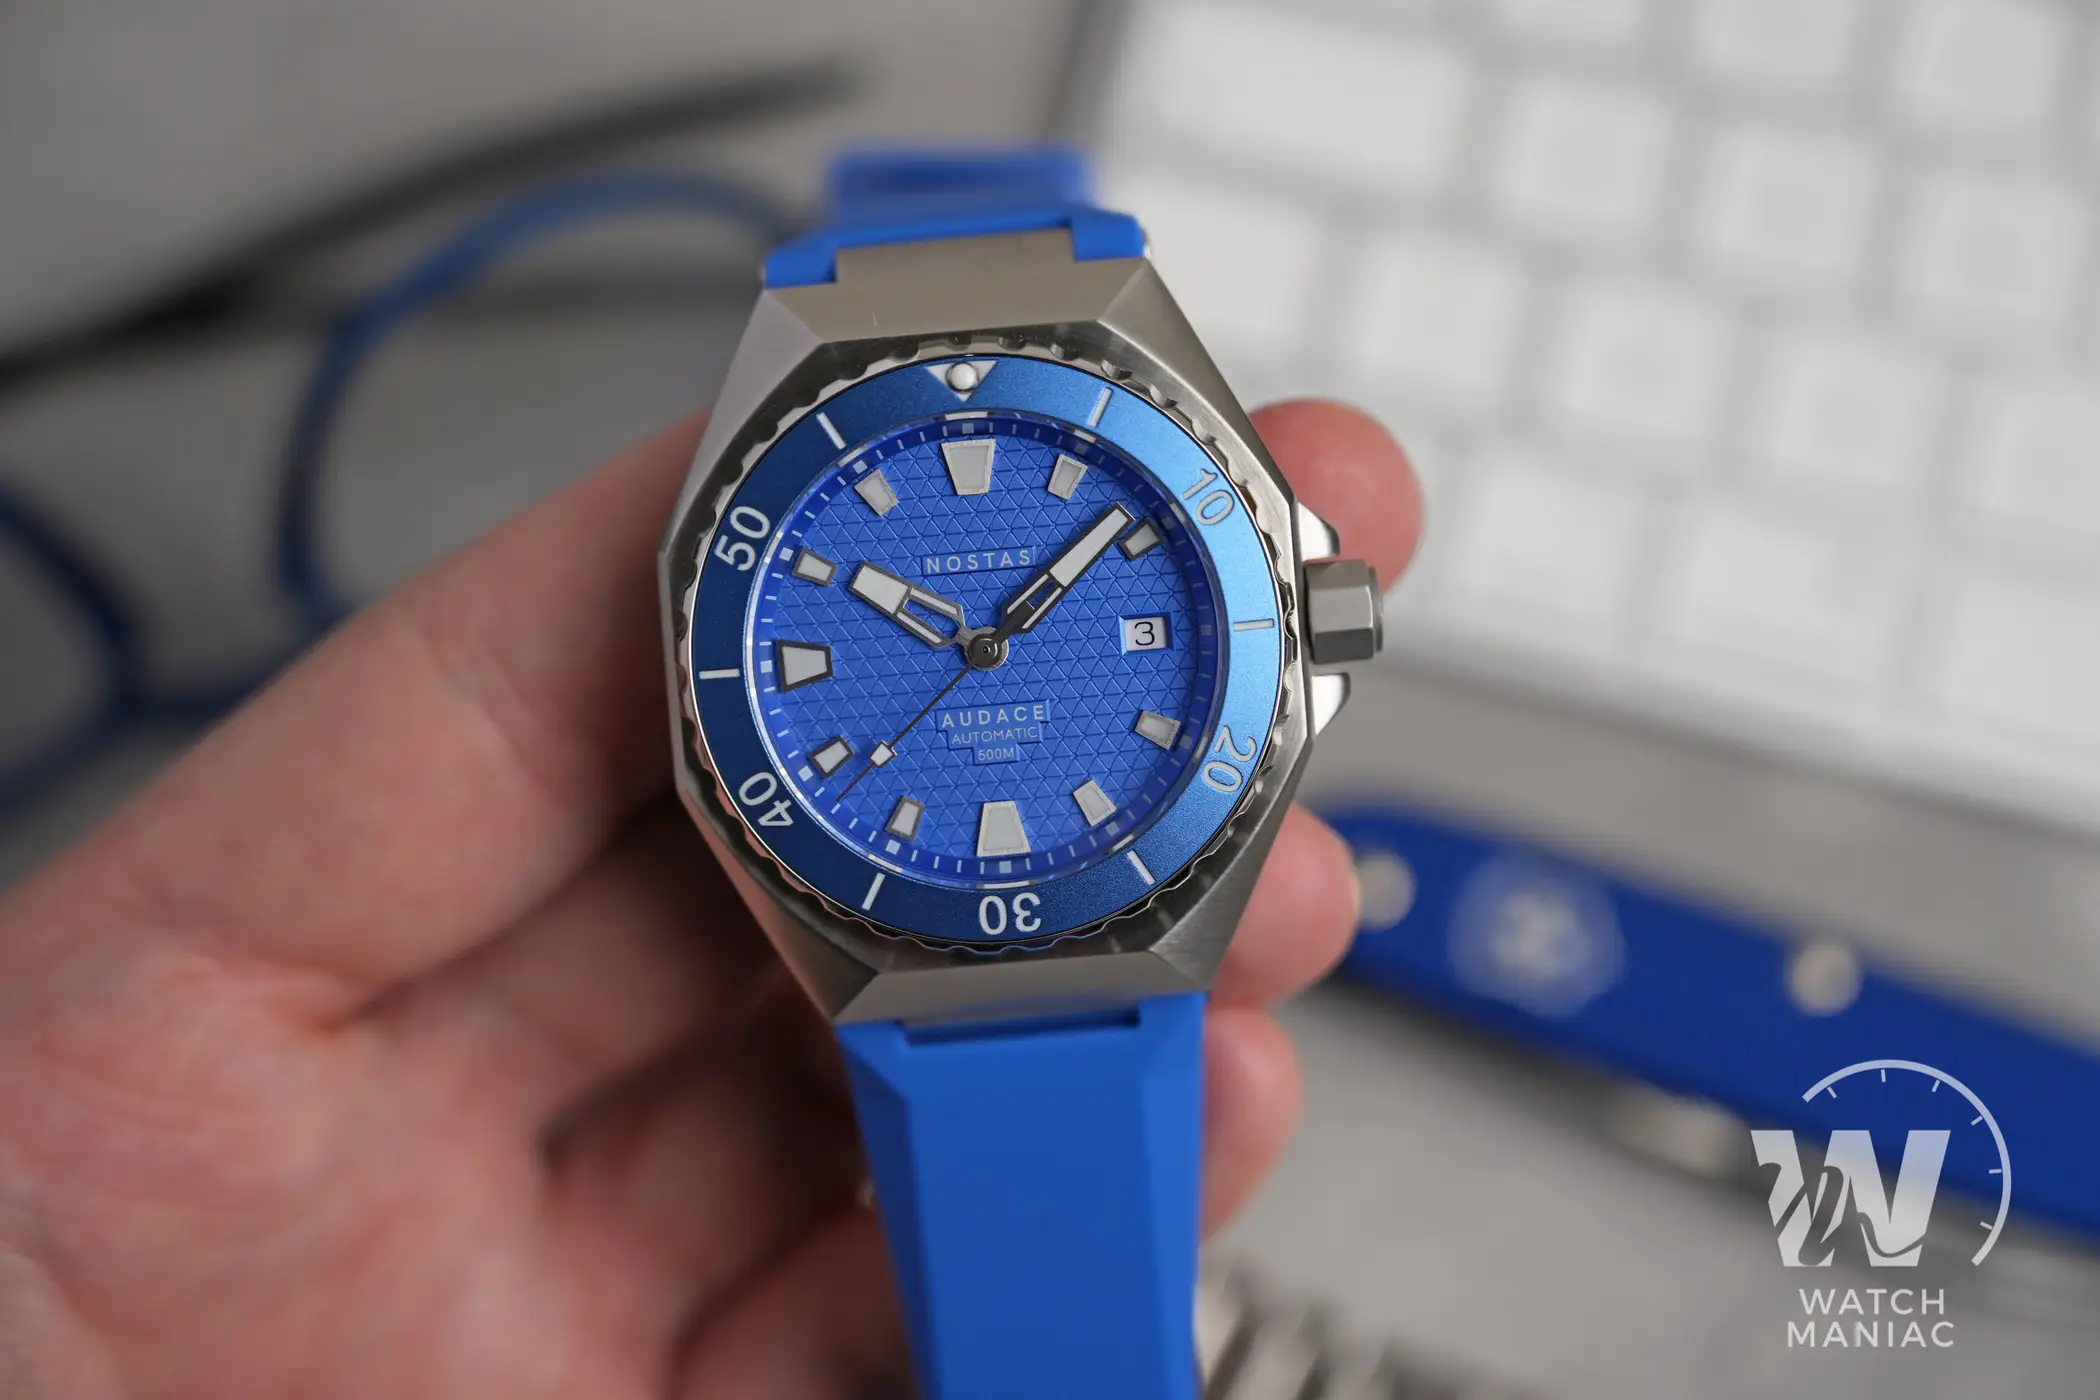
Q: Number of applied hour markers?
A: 11